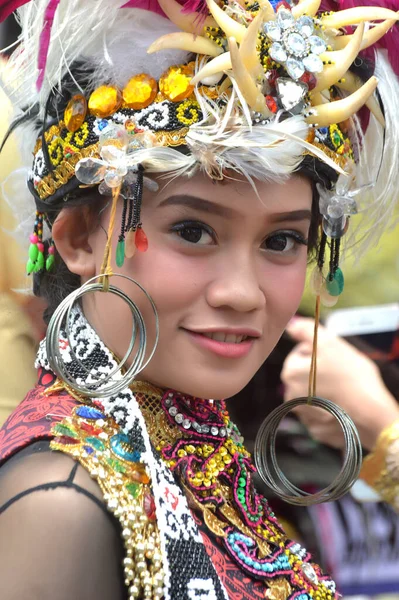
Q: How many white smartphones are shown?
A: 1